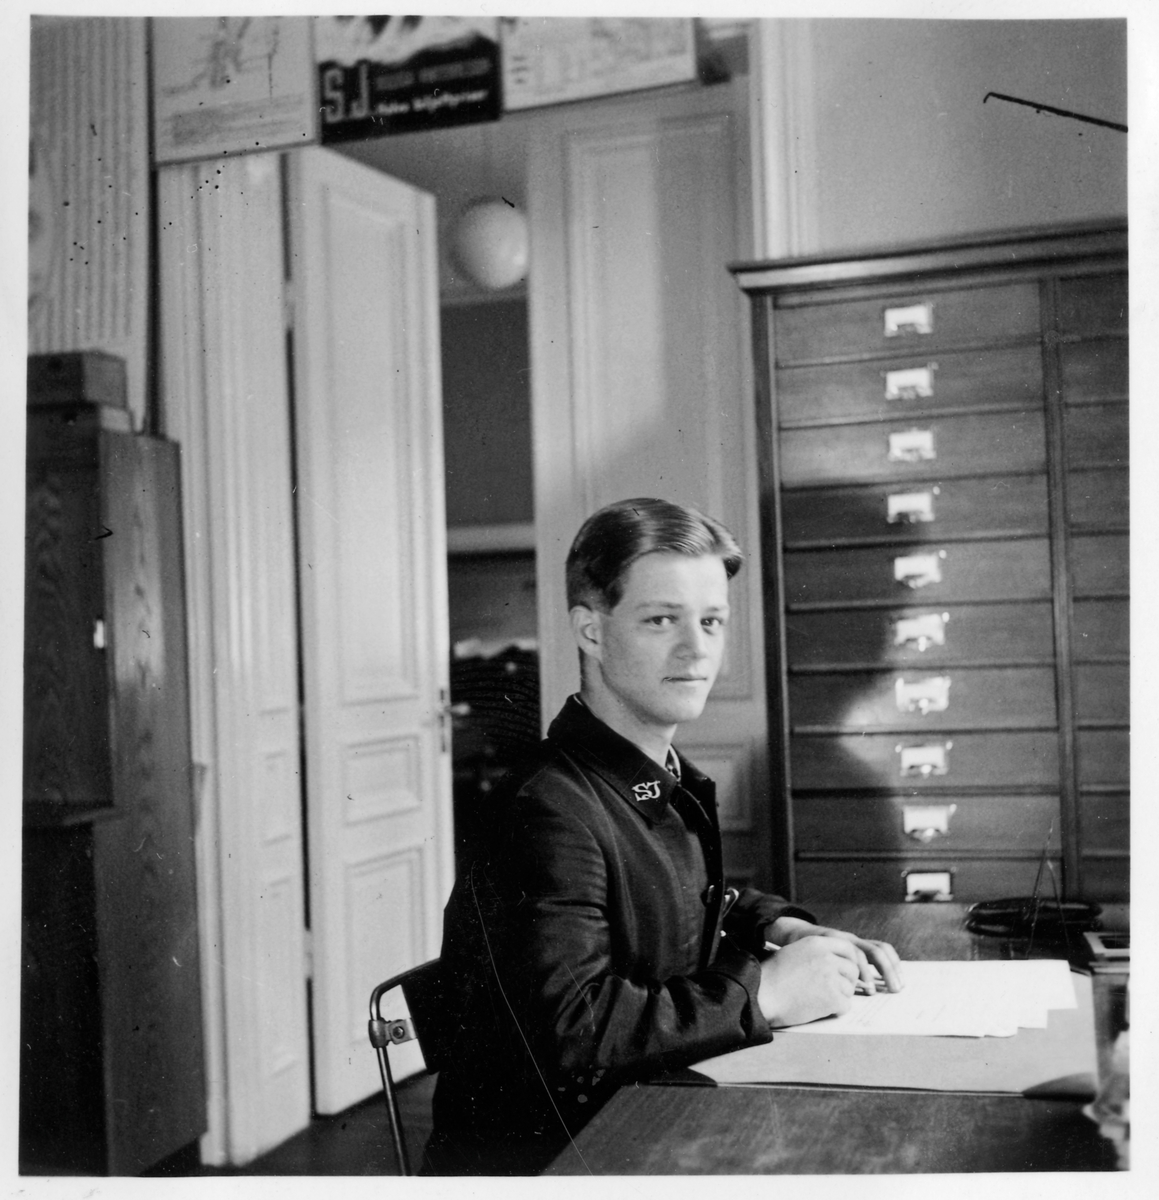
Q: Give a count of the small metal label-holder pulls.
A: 10